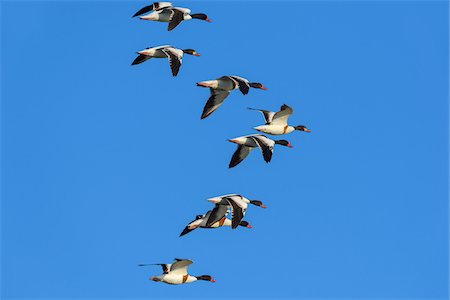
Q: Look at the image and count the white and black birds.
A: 8